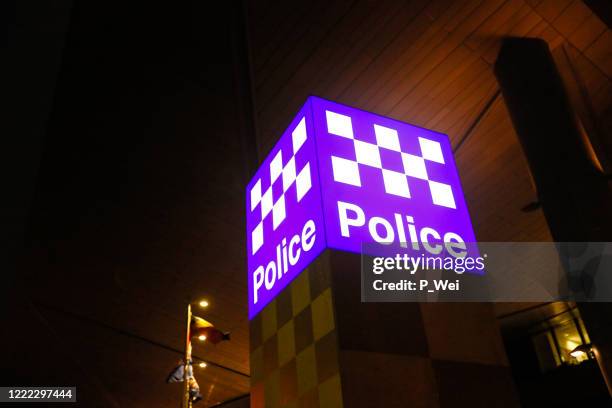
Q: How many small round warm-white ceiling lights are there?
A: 3